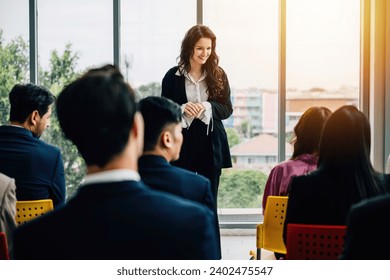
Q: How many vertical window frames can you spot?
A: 5